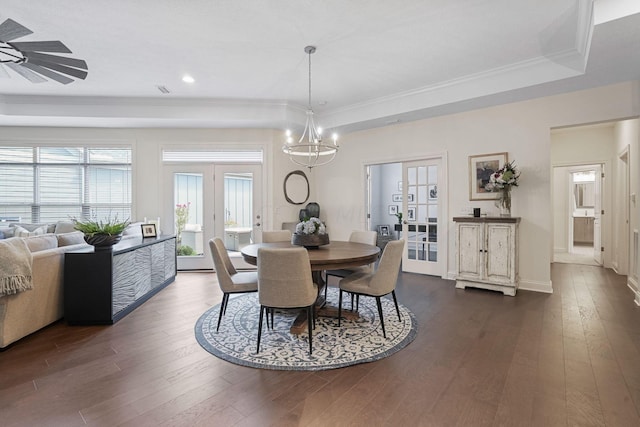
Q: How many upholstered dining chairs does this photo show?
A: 5